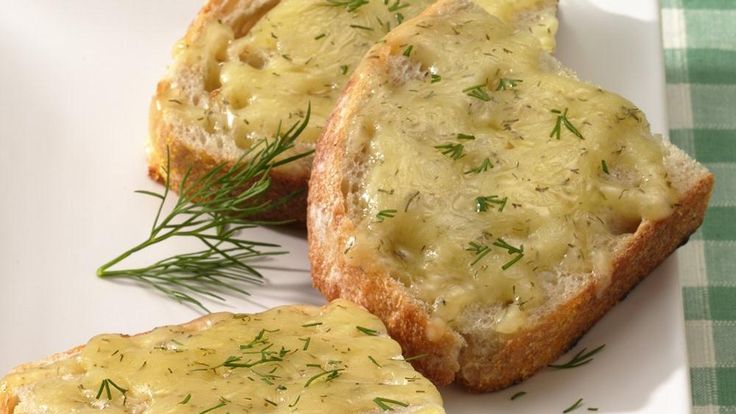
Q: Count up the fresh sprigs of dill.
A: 1